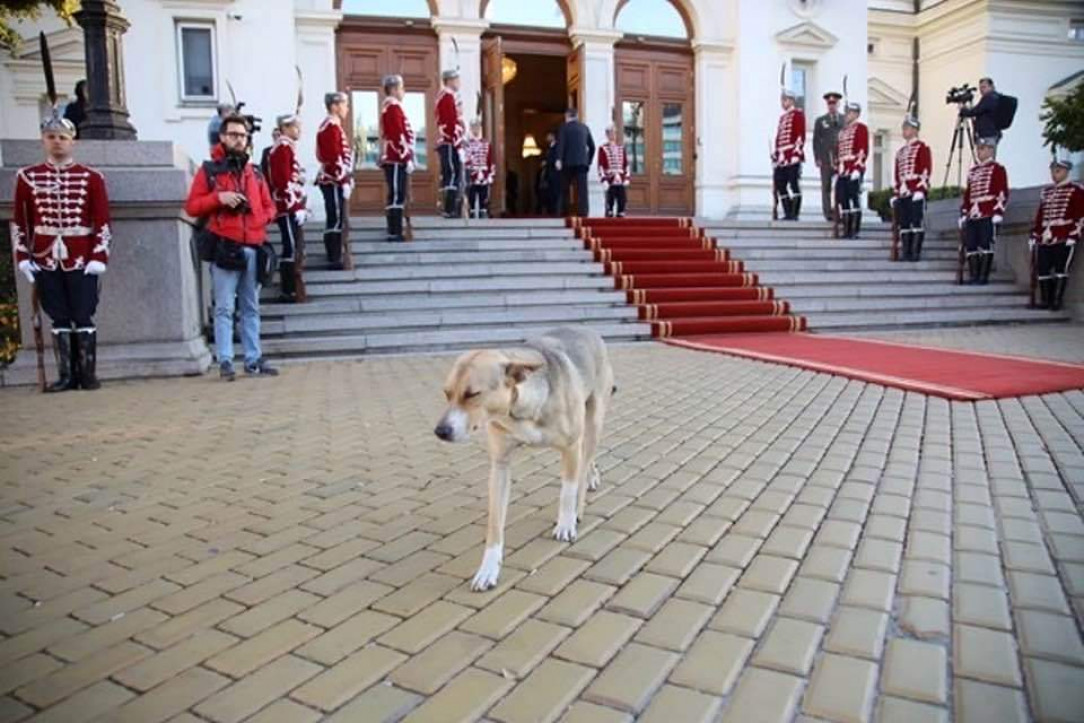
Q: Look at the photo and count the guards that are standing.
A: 12